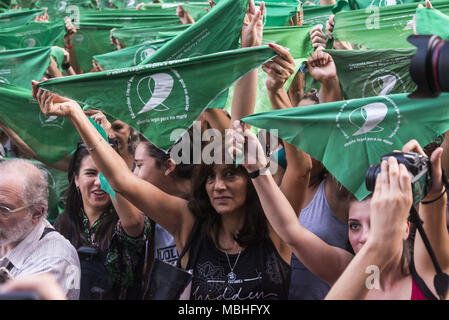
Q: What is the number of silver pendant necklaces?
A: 1